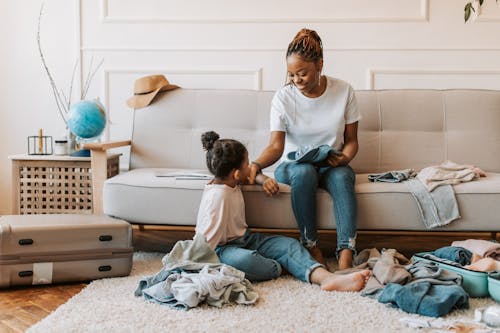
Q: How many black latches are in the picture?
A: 4